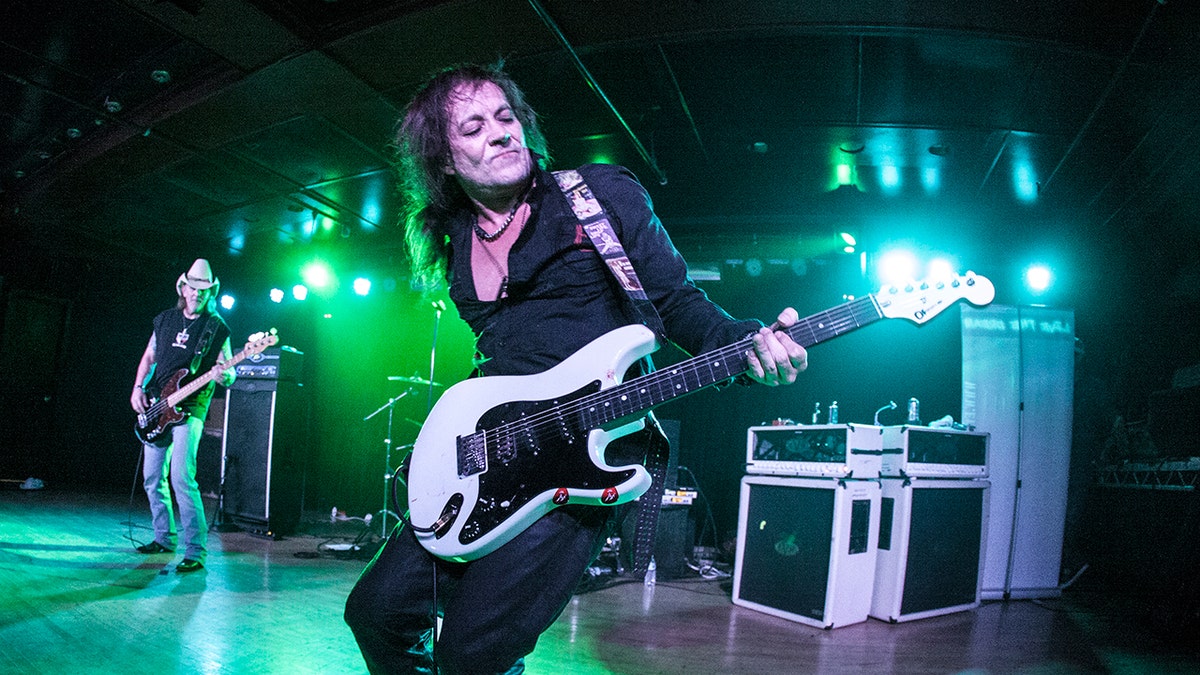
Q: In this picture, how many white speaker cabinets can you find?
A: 2